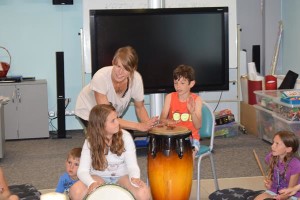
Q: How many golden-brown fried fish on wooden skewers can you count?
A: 0